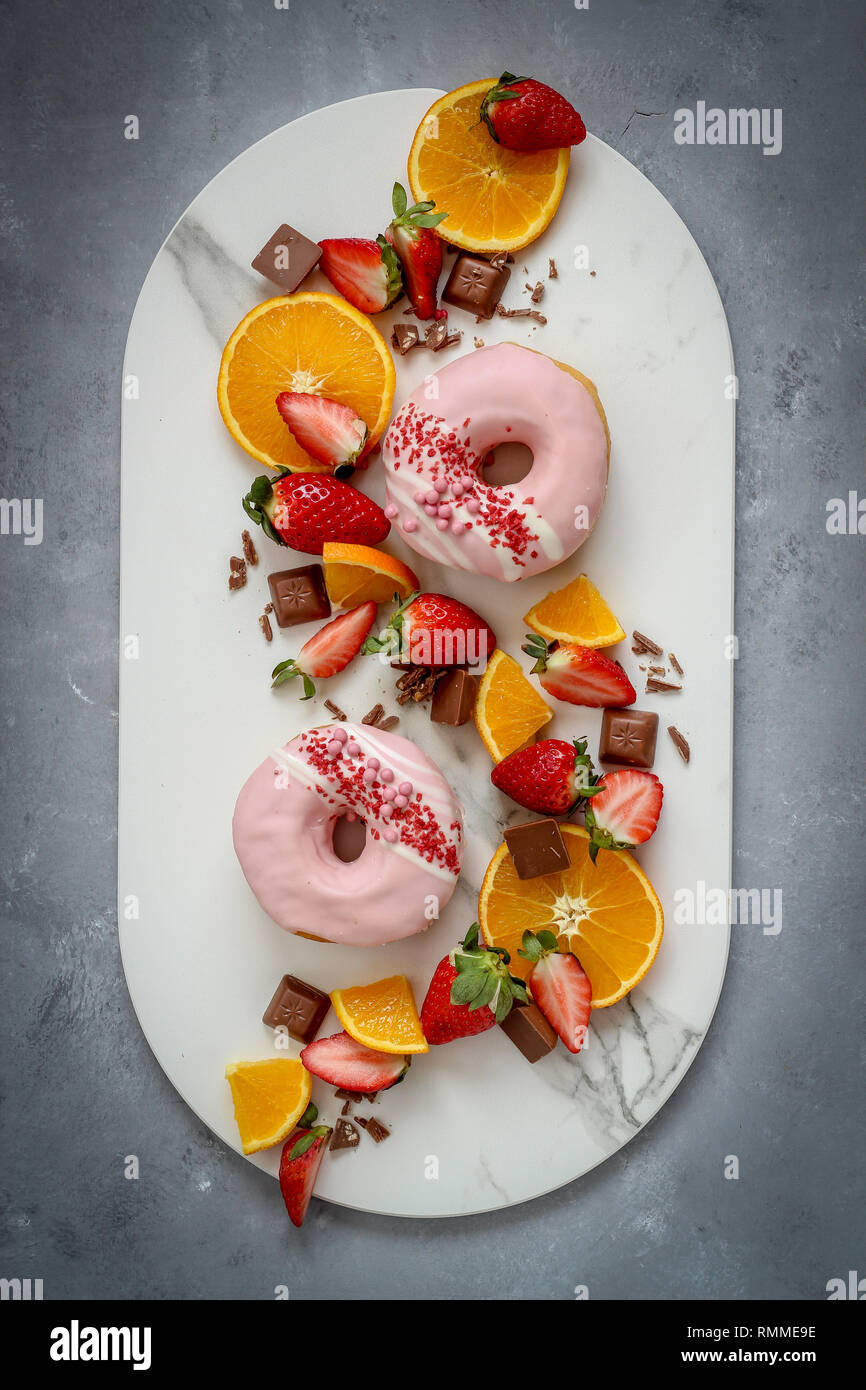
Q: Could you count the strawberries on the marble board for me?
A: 14